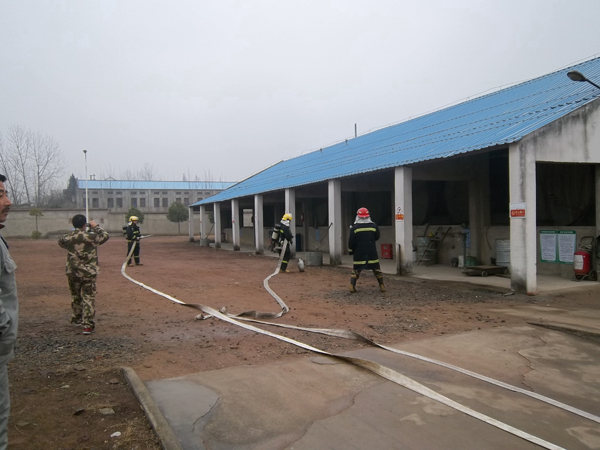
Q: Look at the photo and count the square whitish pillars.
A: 9